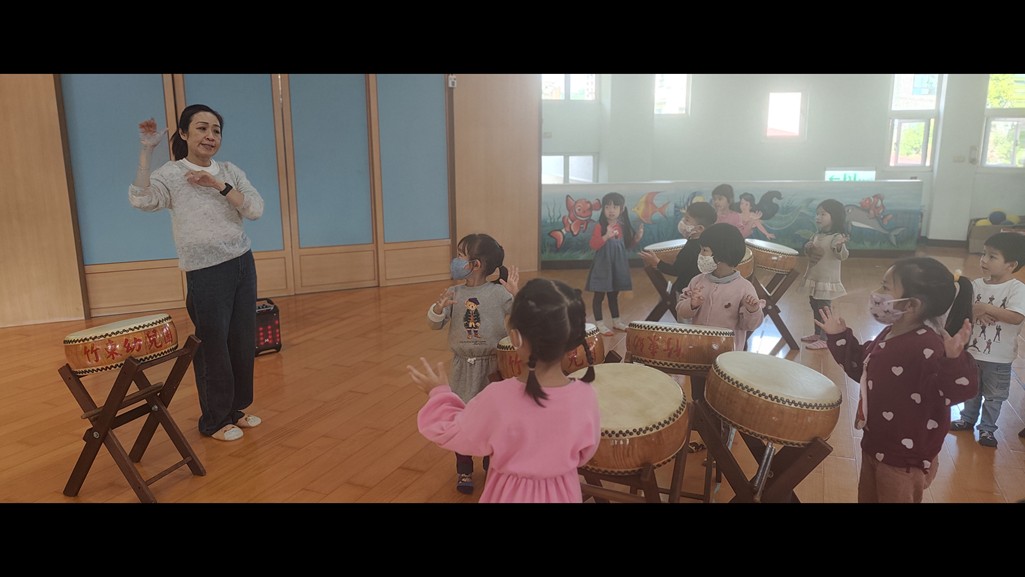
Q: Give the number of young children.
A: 9